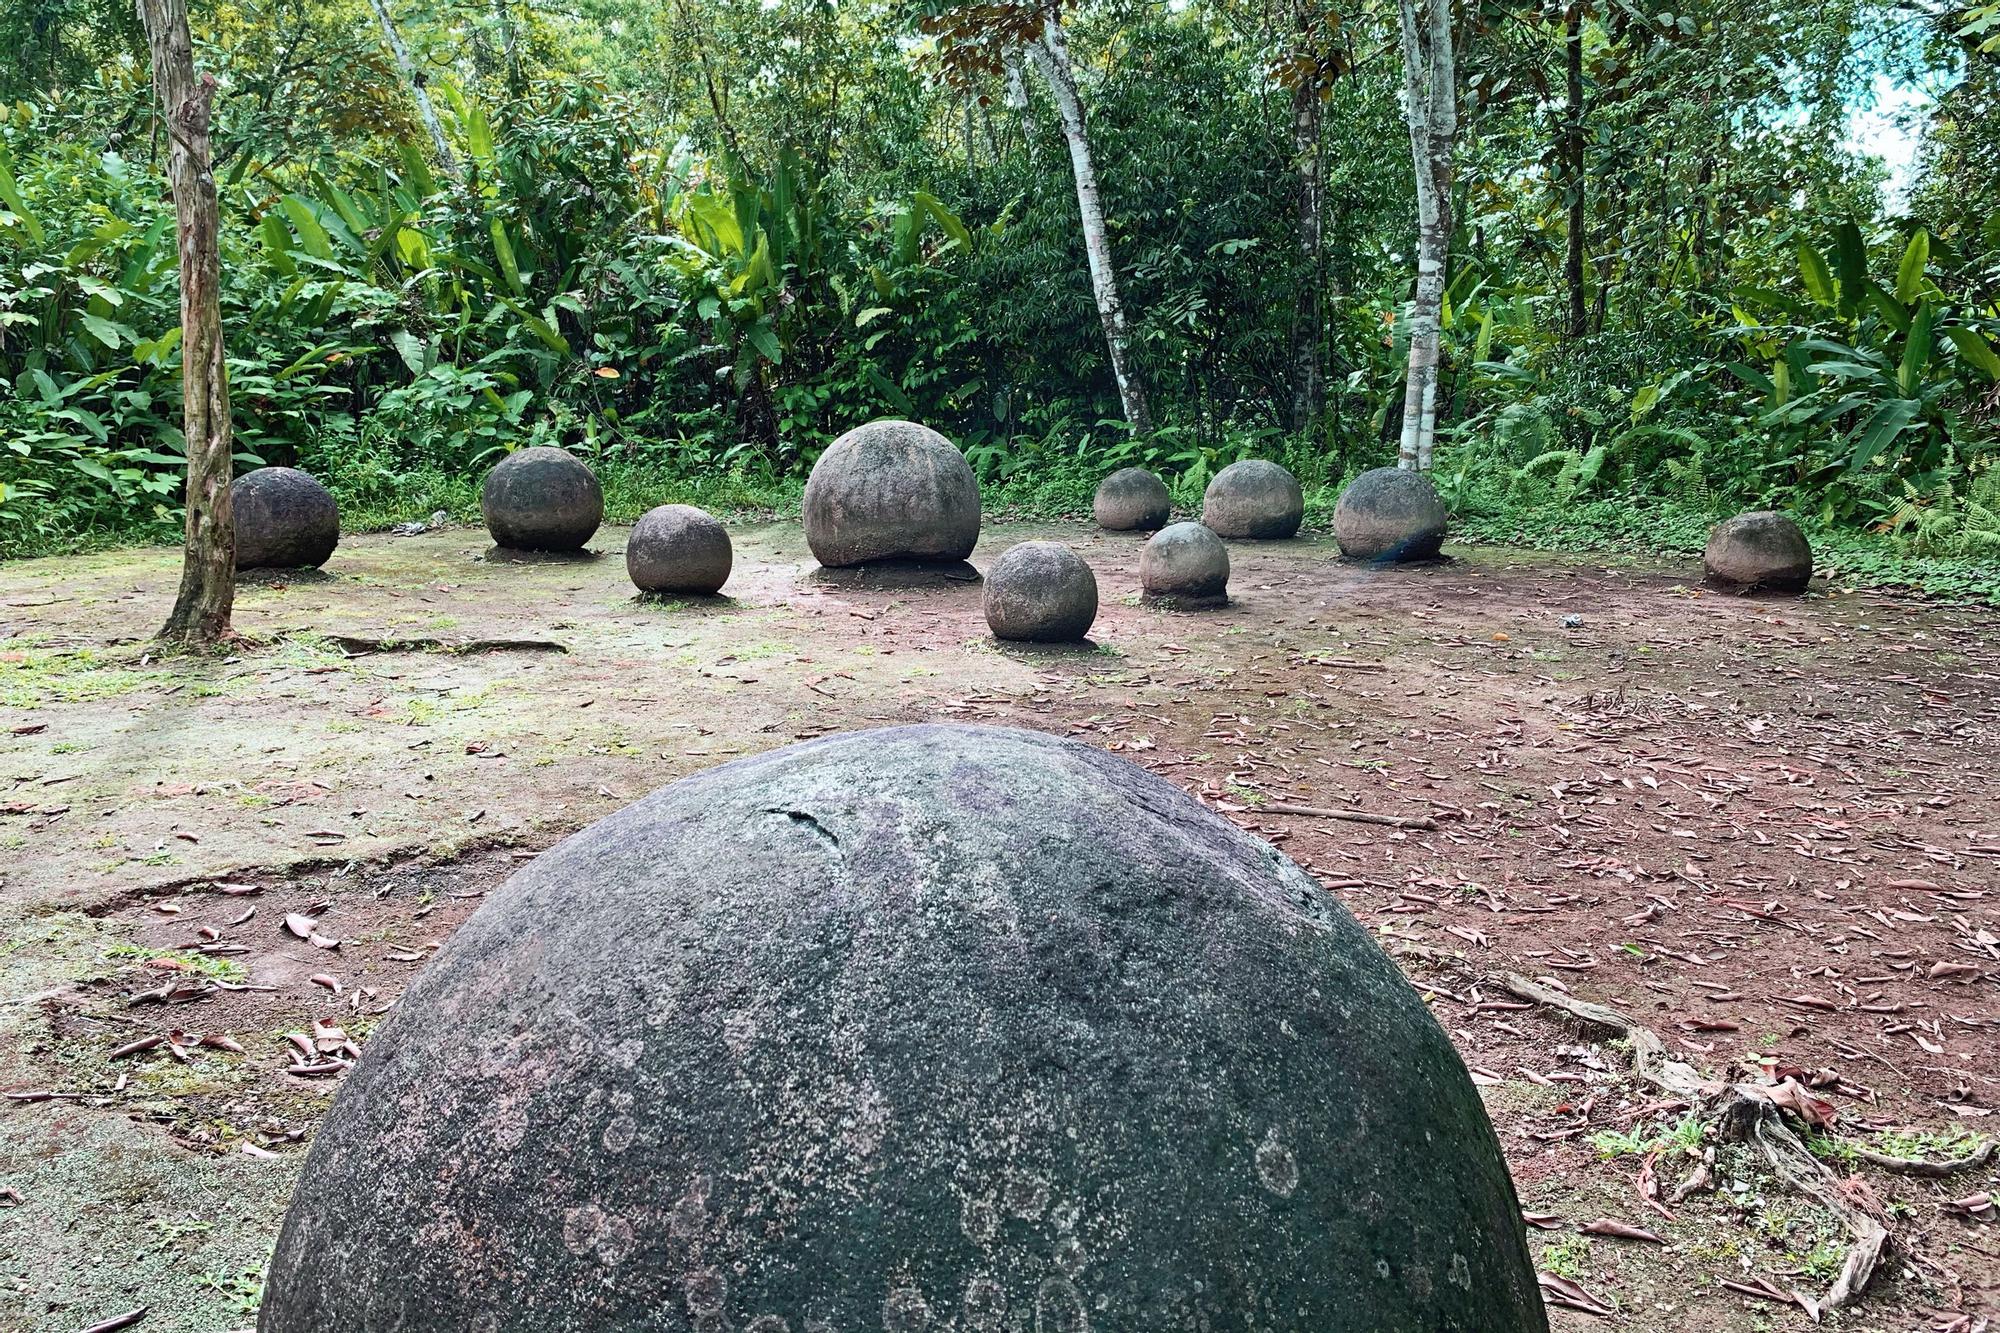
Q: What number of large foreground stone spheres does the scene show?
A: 1